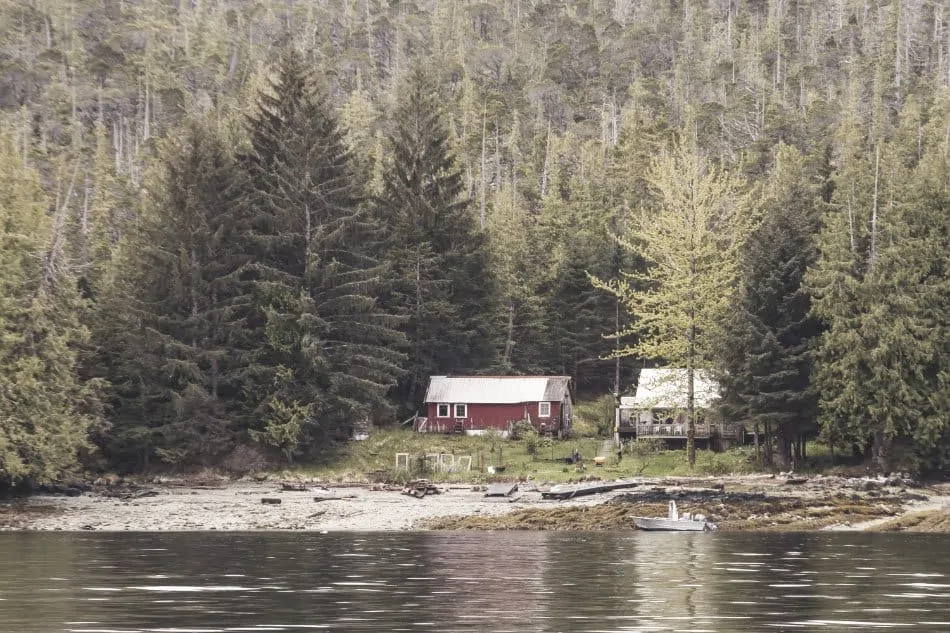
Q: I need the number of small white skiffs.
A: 1